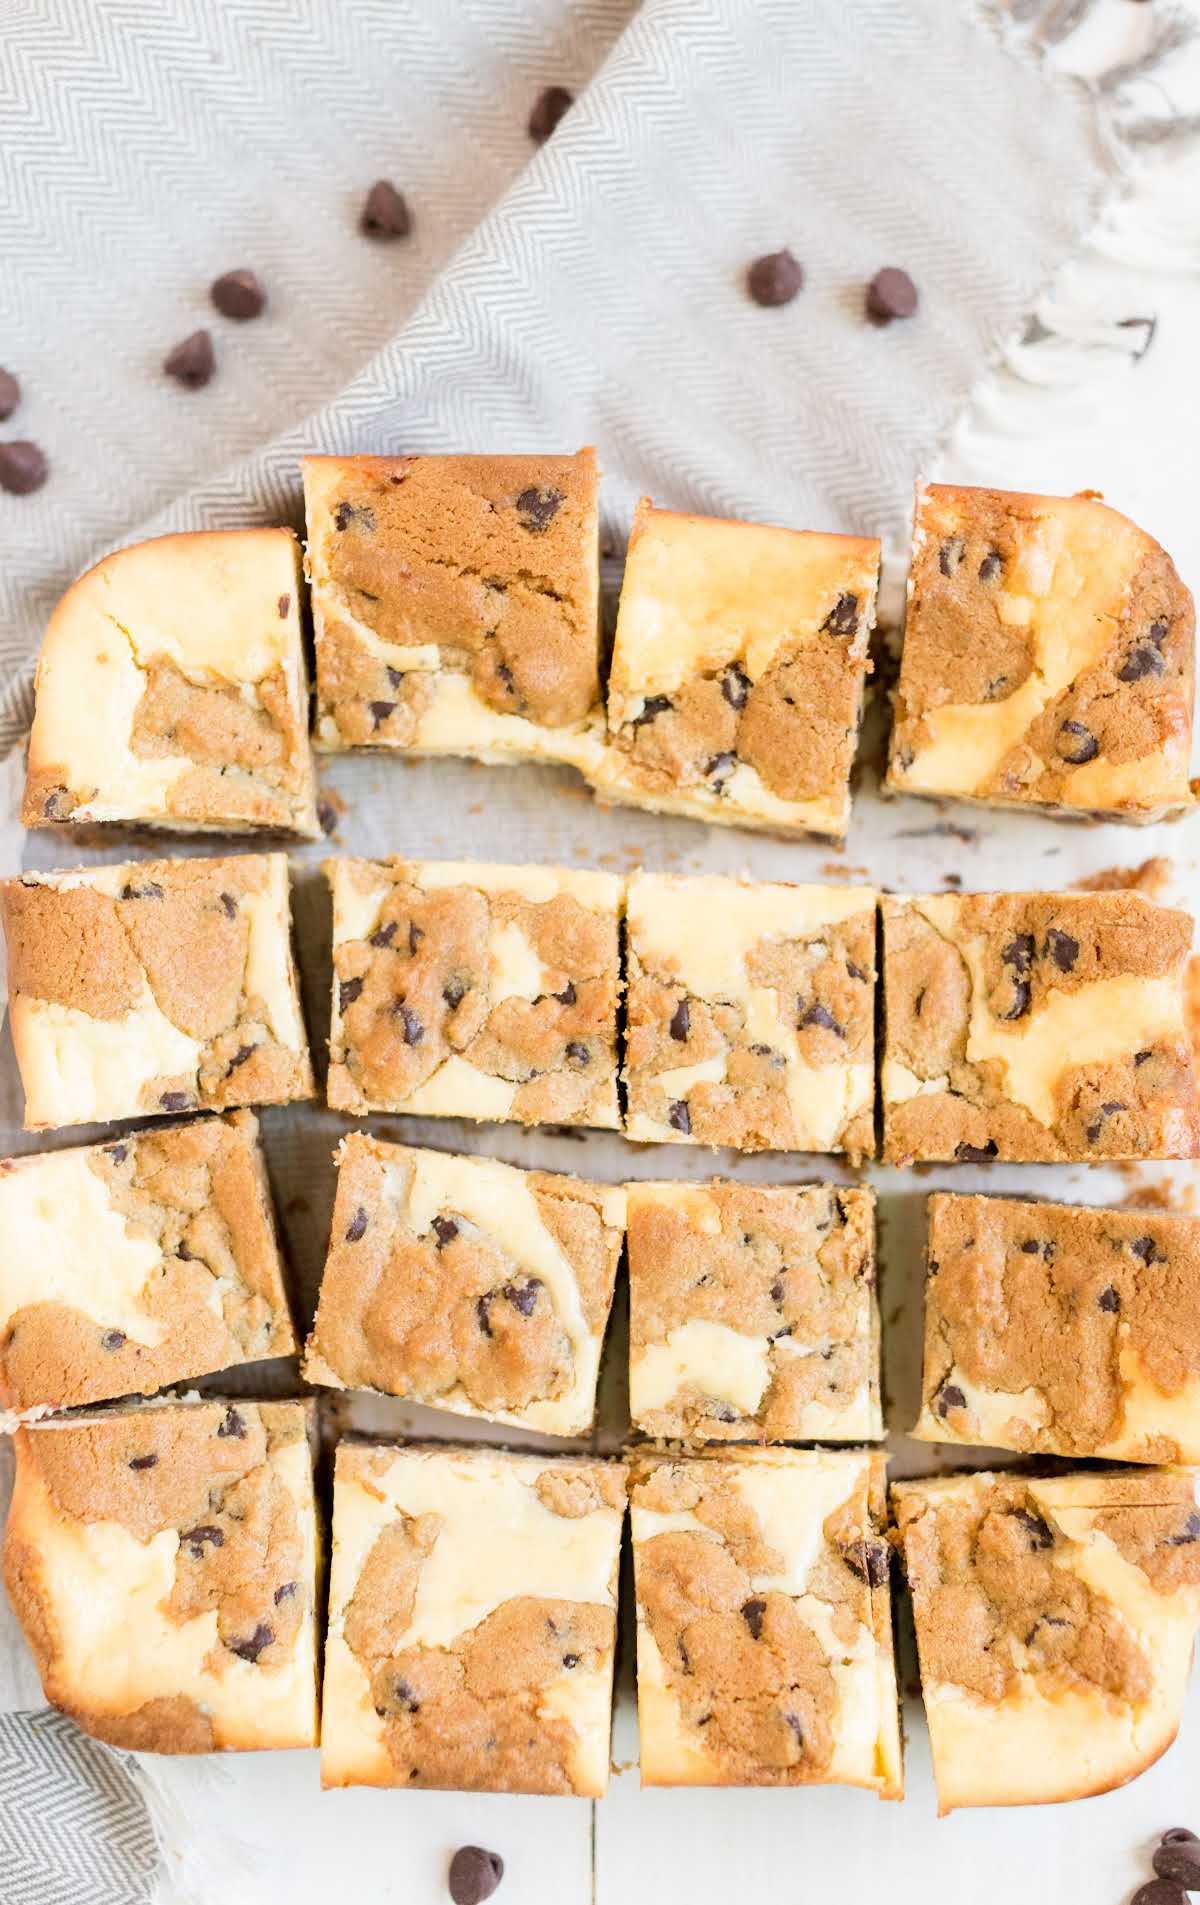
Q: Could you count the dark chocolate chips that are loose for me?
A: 12